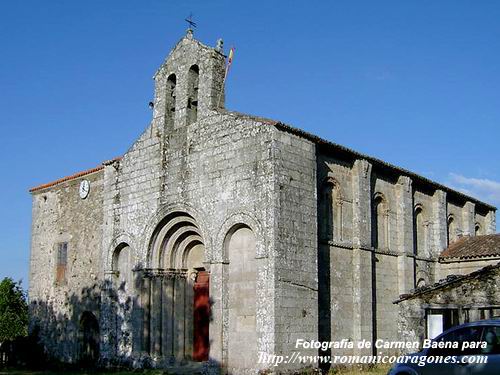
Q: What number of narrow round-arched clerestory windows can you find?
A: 5